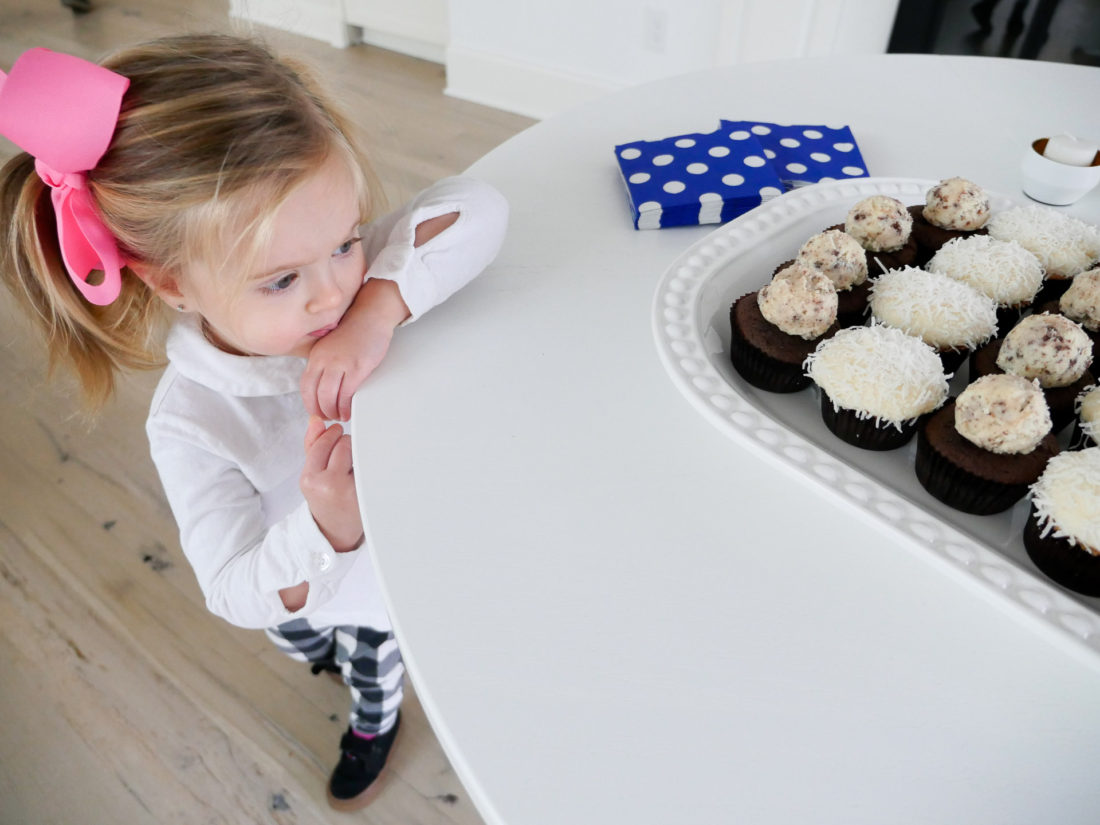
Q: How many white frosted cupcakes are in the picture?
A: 6